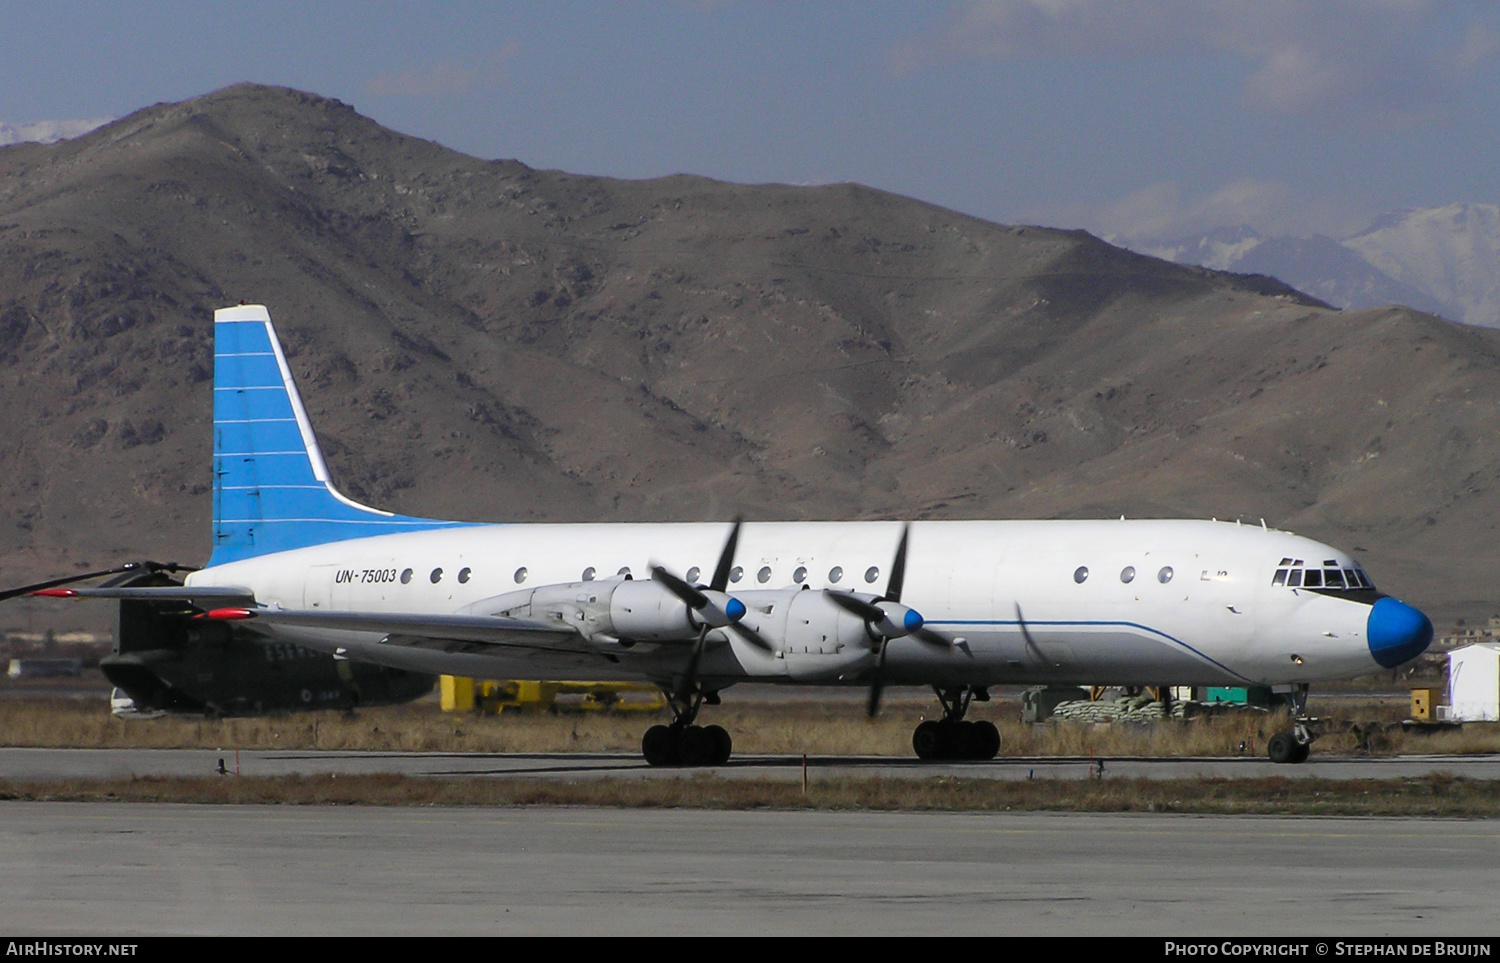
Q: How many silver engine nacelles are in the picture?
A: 2